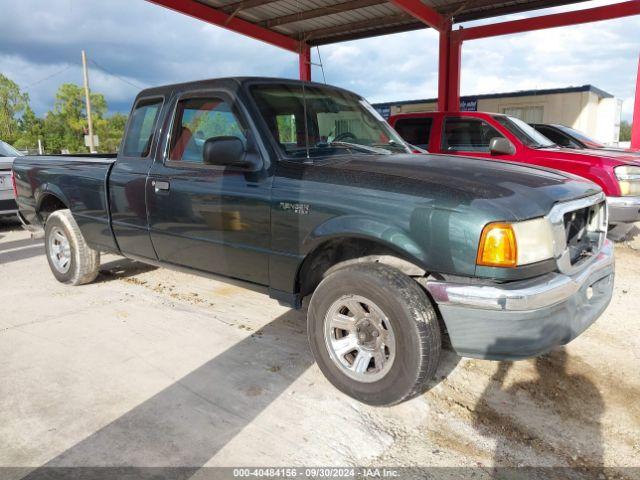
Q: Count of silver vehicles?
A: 1